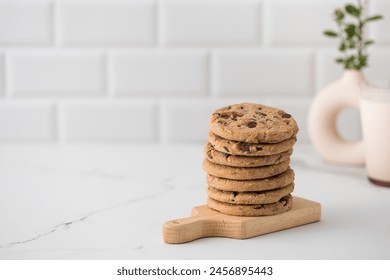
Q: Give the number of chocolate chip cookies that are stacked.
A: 7